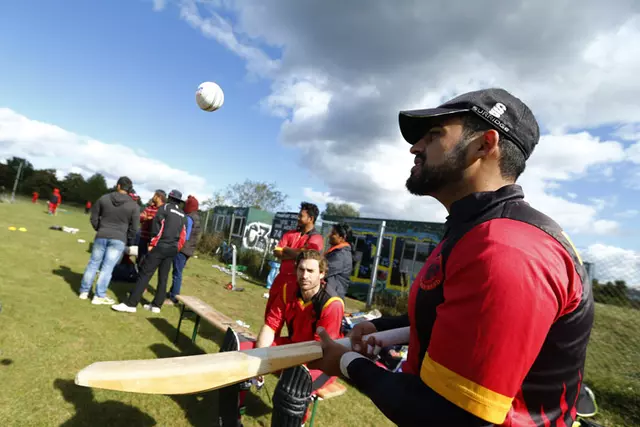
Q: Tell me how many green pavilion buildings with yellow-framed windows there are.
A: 1